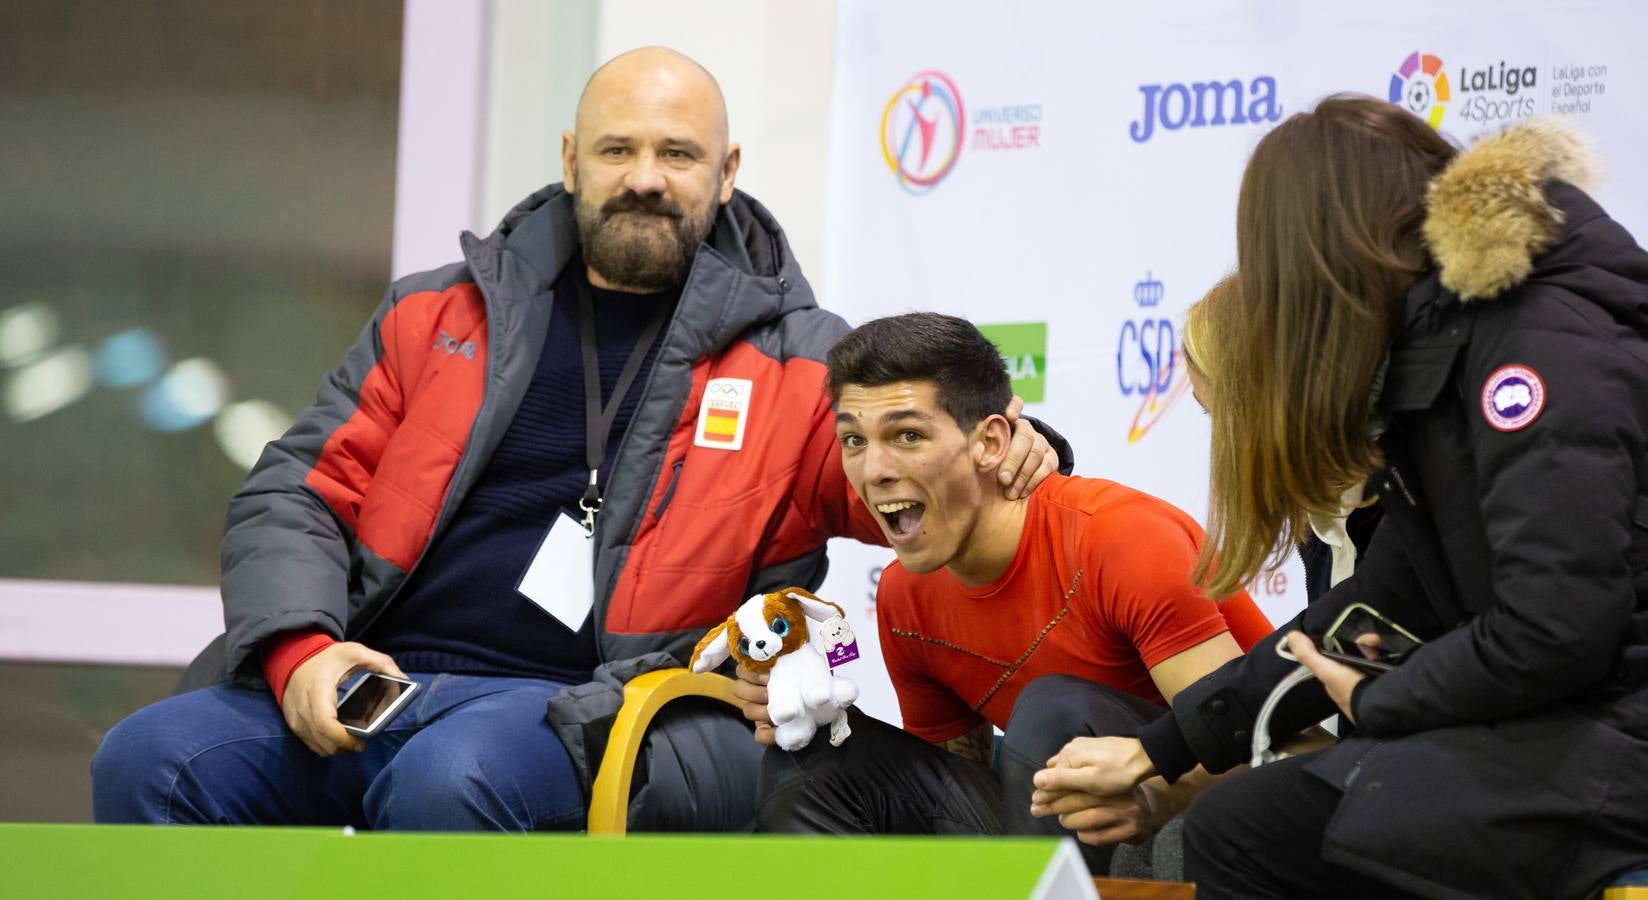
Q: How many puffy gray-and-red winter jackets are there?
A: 1